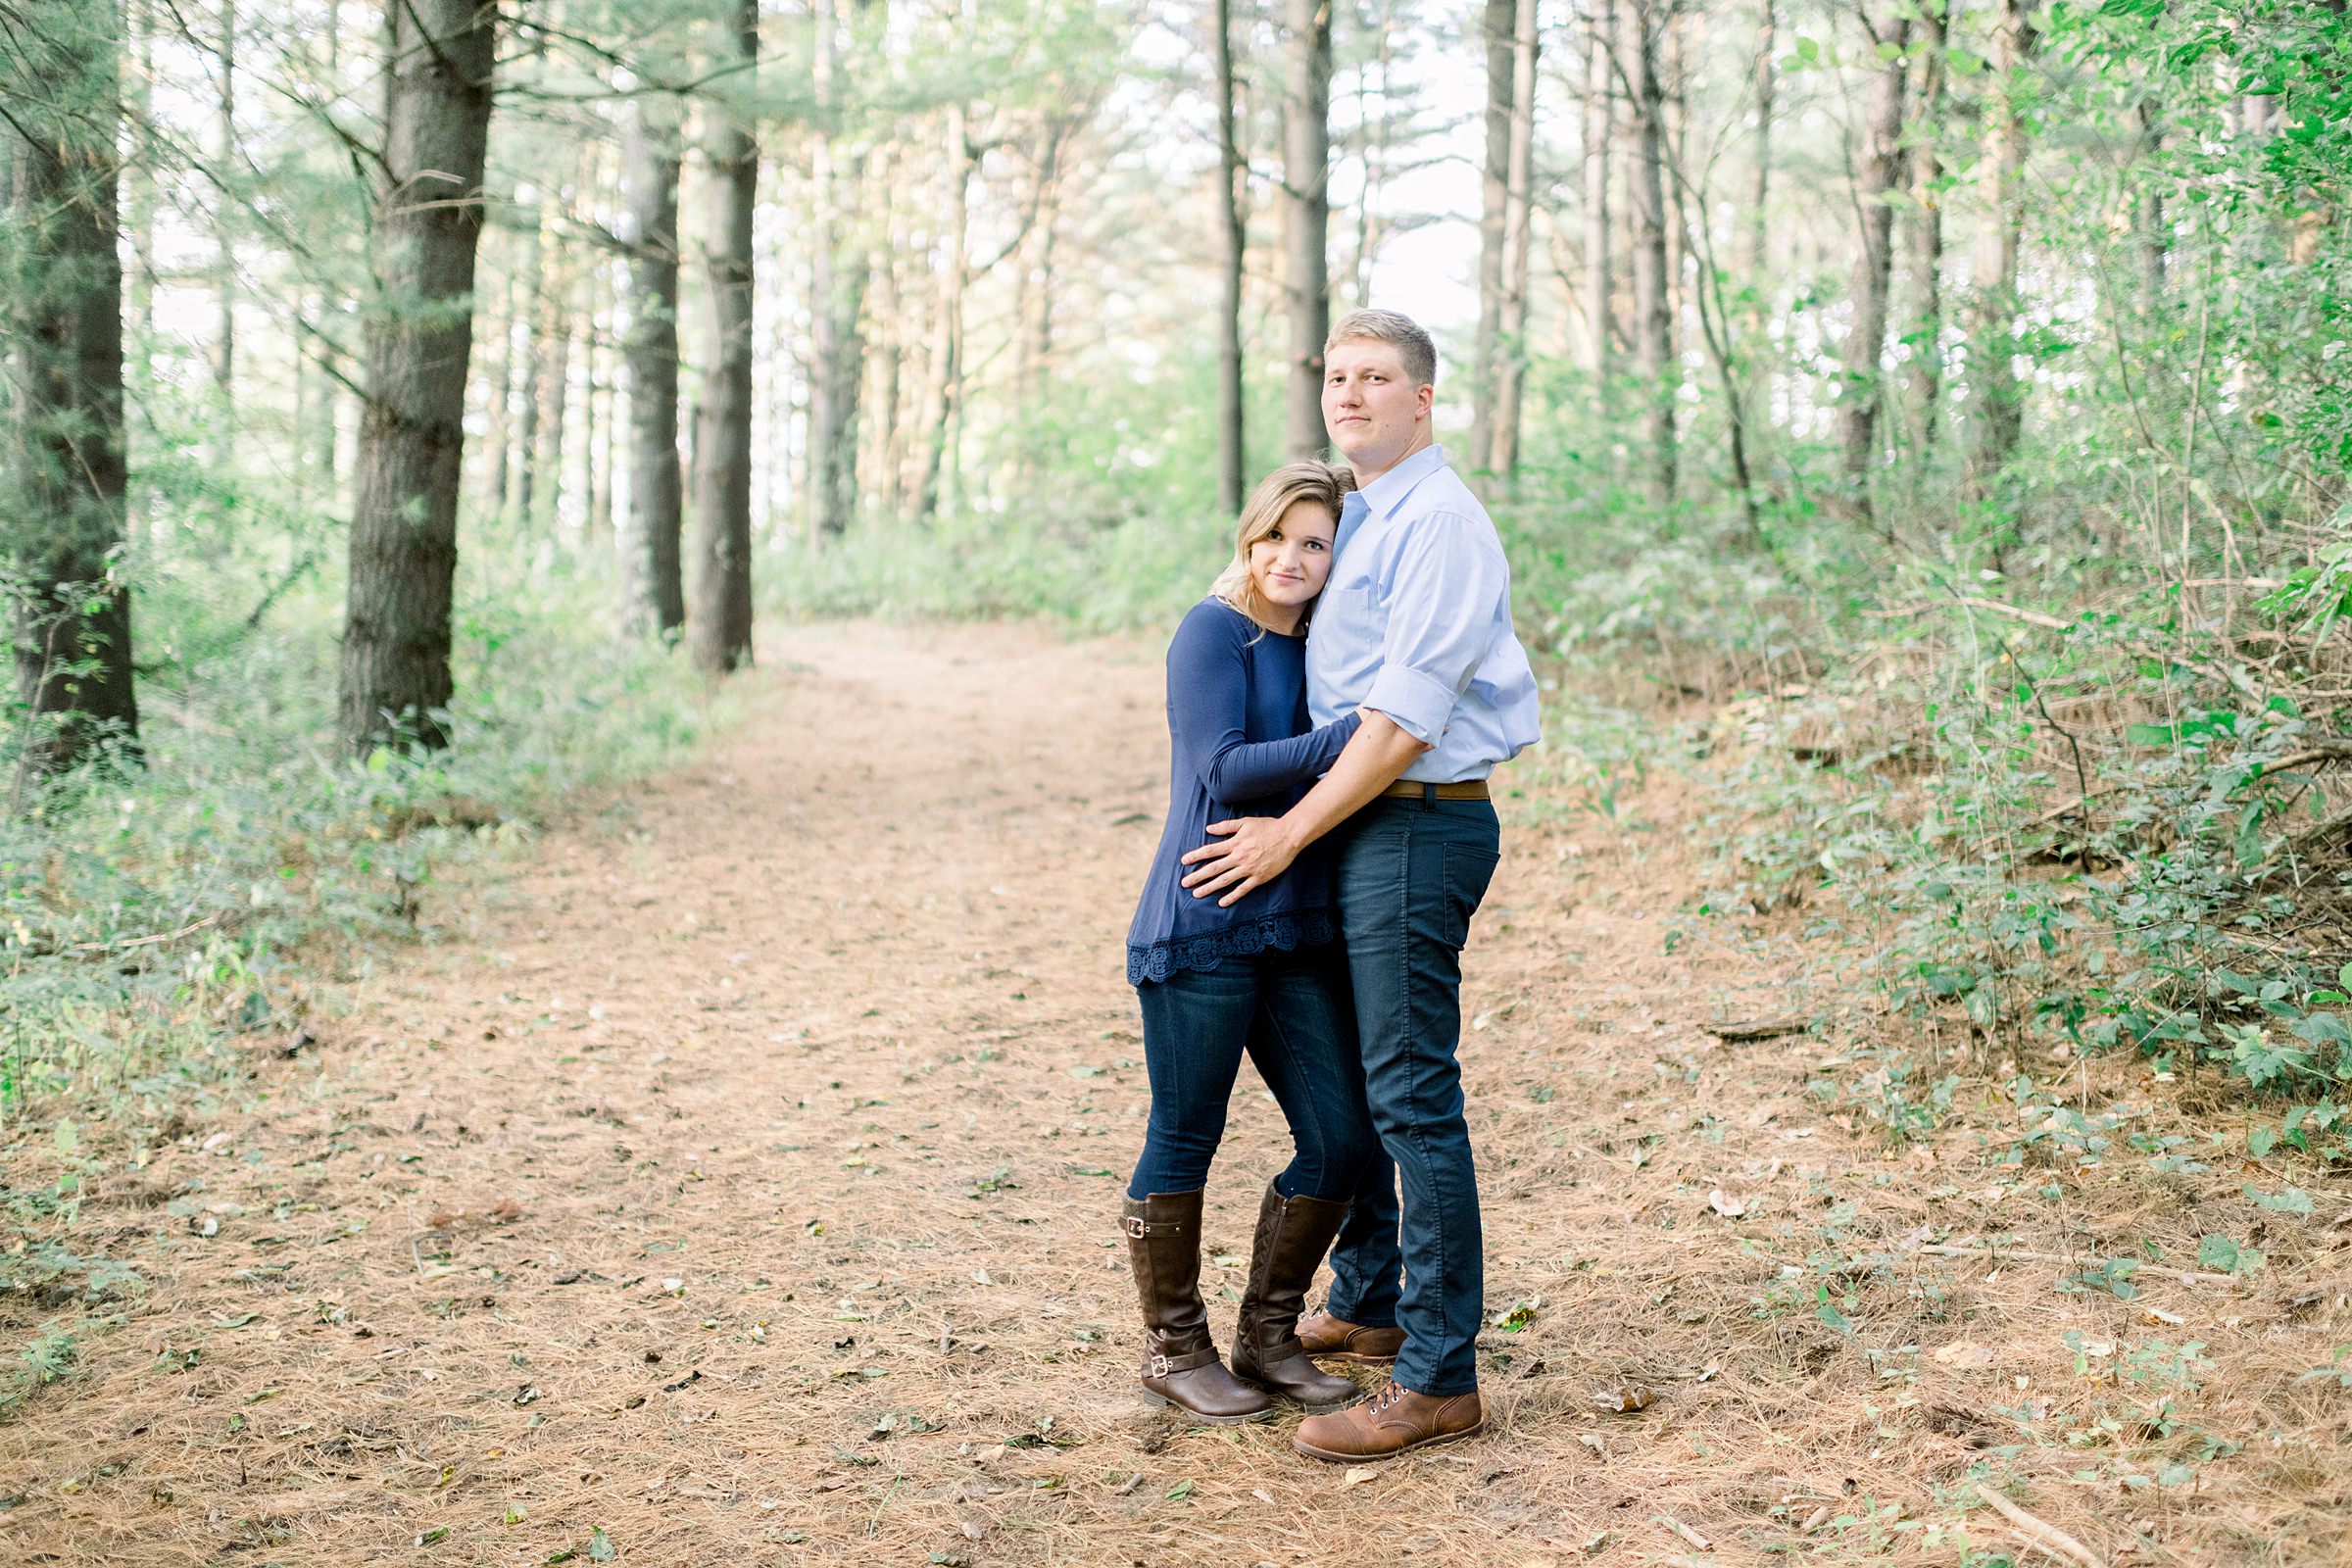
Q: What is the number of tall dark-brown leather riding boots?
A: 2